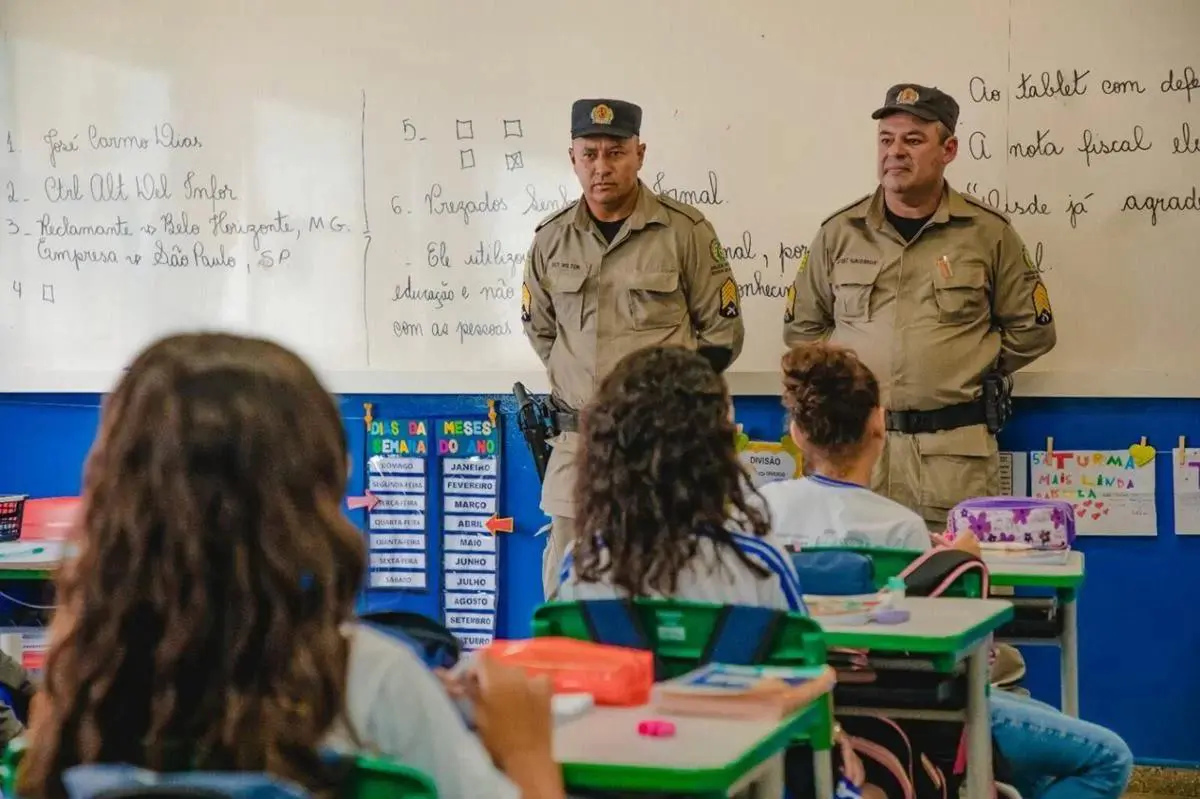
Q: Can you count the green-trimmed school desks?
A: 4